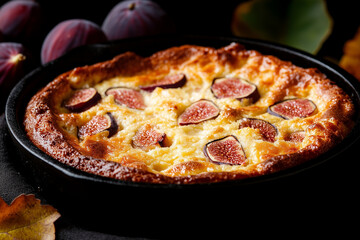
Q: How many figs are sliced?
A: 11